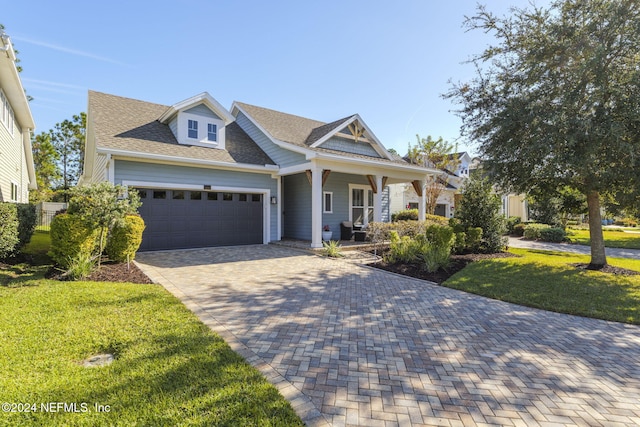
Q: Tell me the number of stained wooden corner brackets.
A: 5